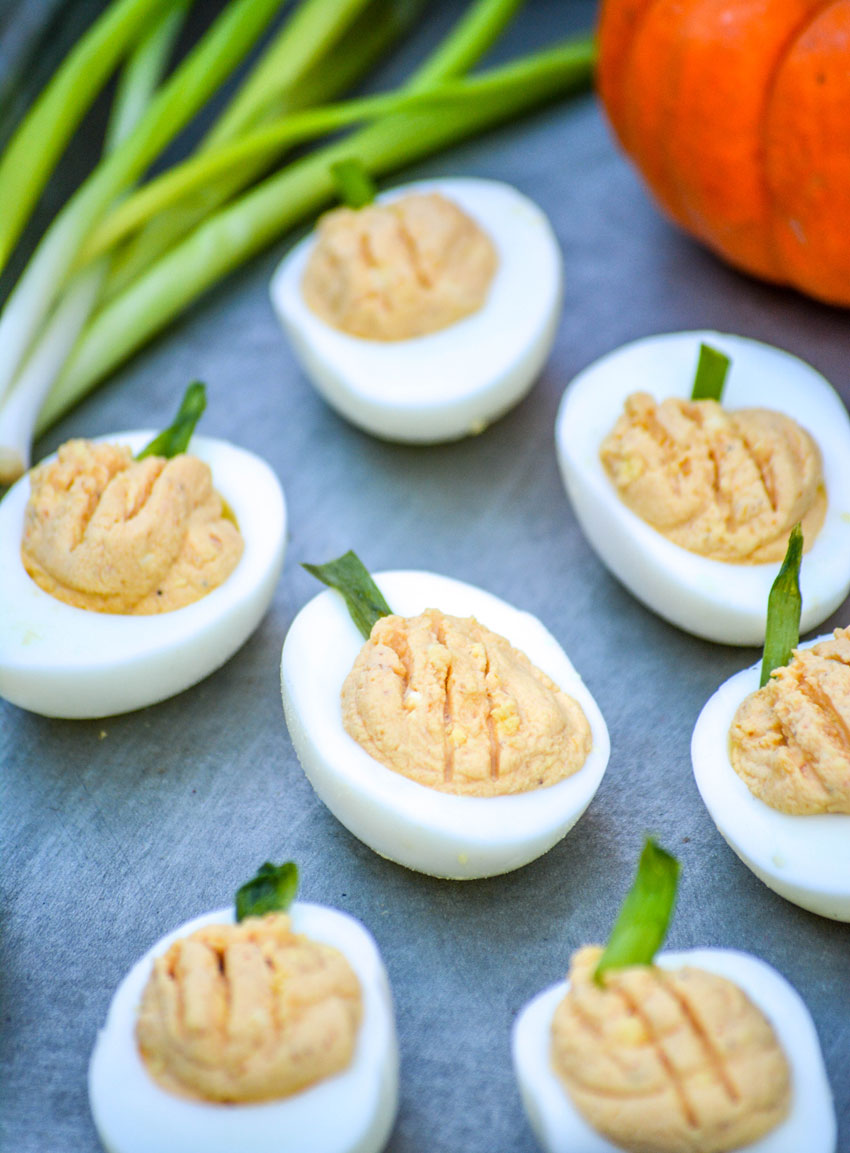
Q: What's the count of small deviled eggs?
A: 7